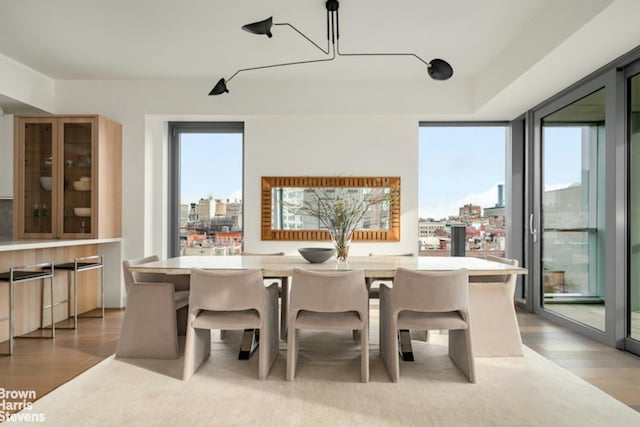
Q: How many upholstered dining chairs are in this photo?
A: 7